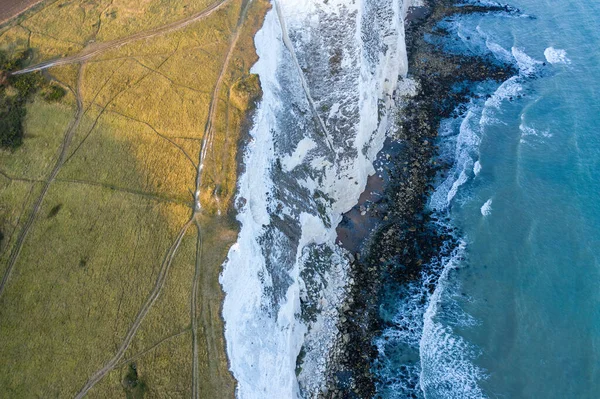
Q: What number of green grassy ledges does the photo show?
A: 1